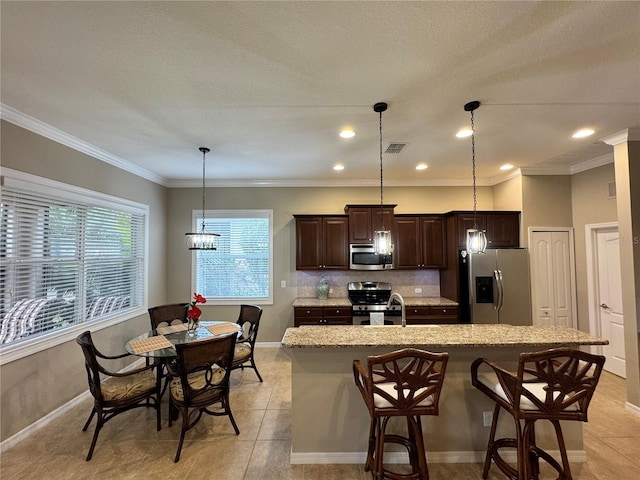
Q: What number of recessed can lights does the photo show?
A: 6